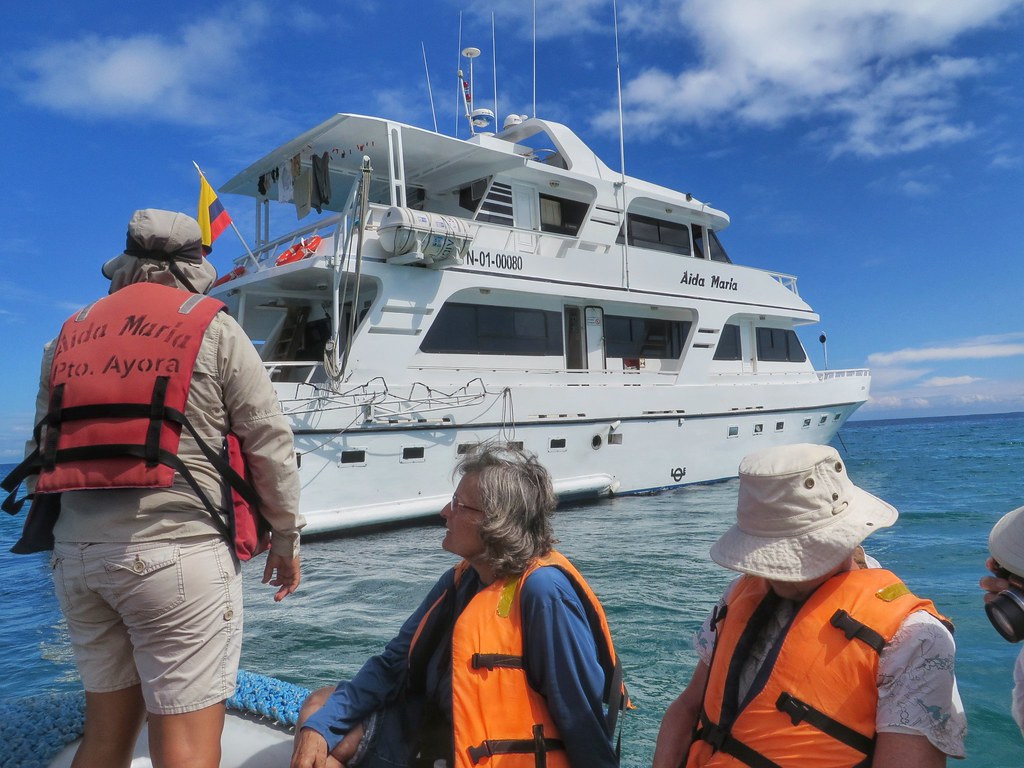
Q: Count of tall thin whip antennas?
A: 5